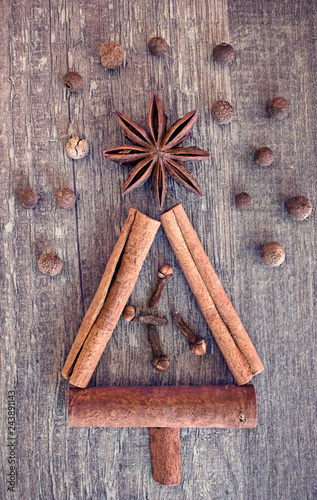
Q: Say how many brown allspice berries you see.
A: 13